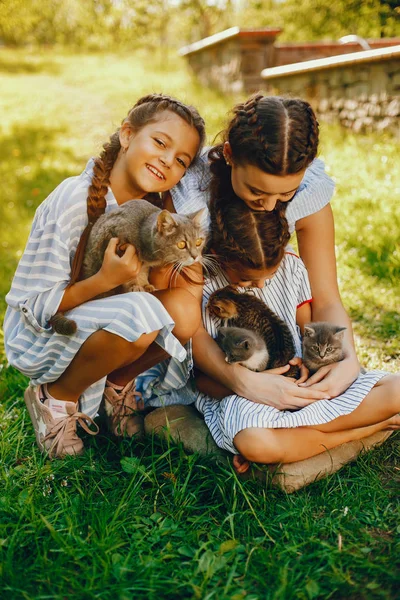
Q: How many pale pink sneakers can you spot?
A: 2